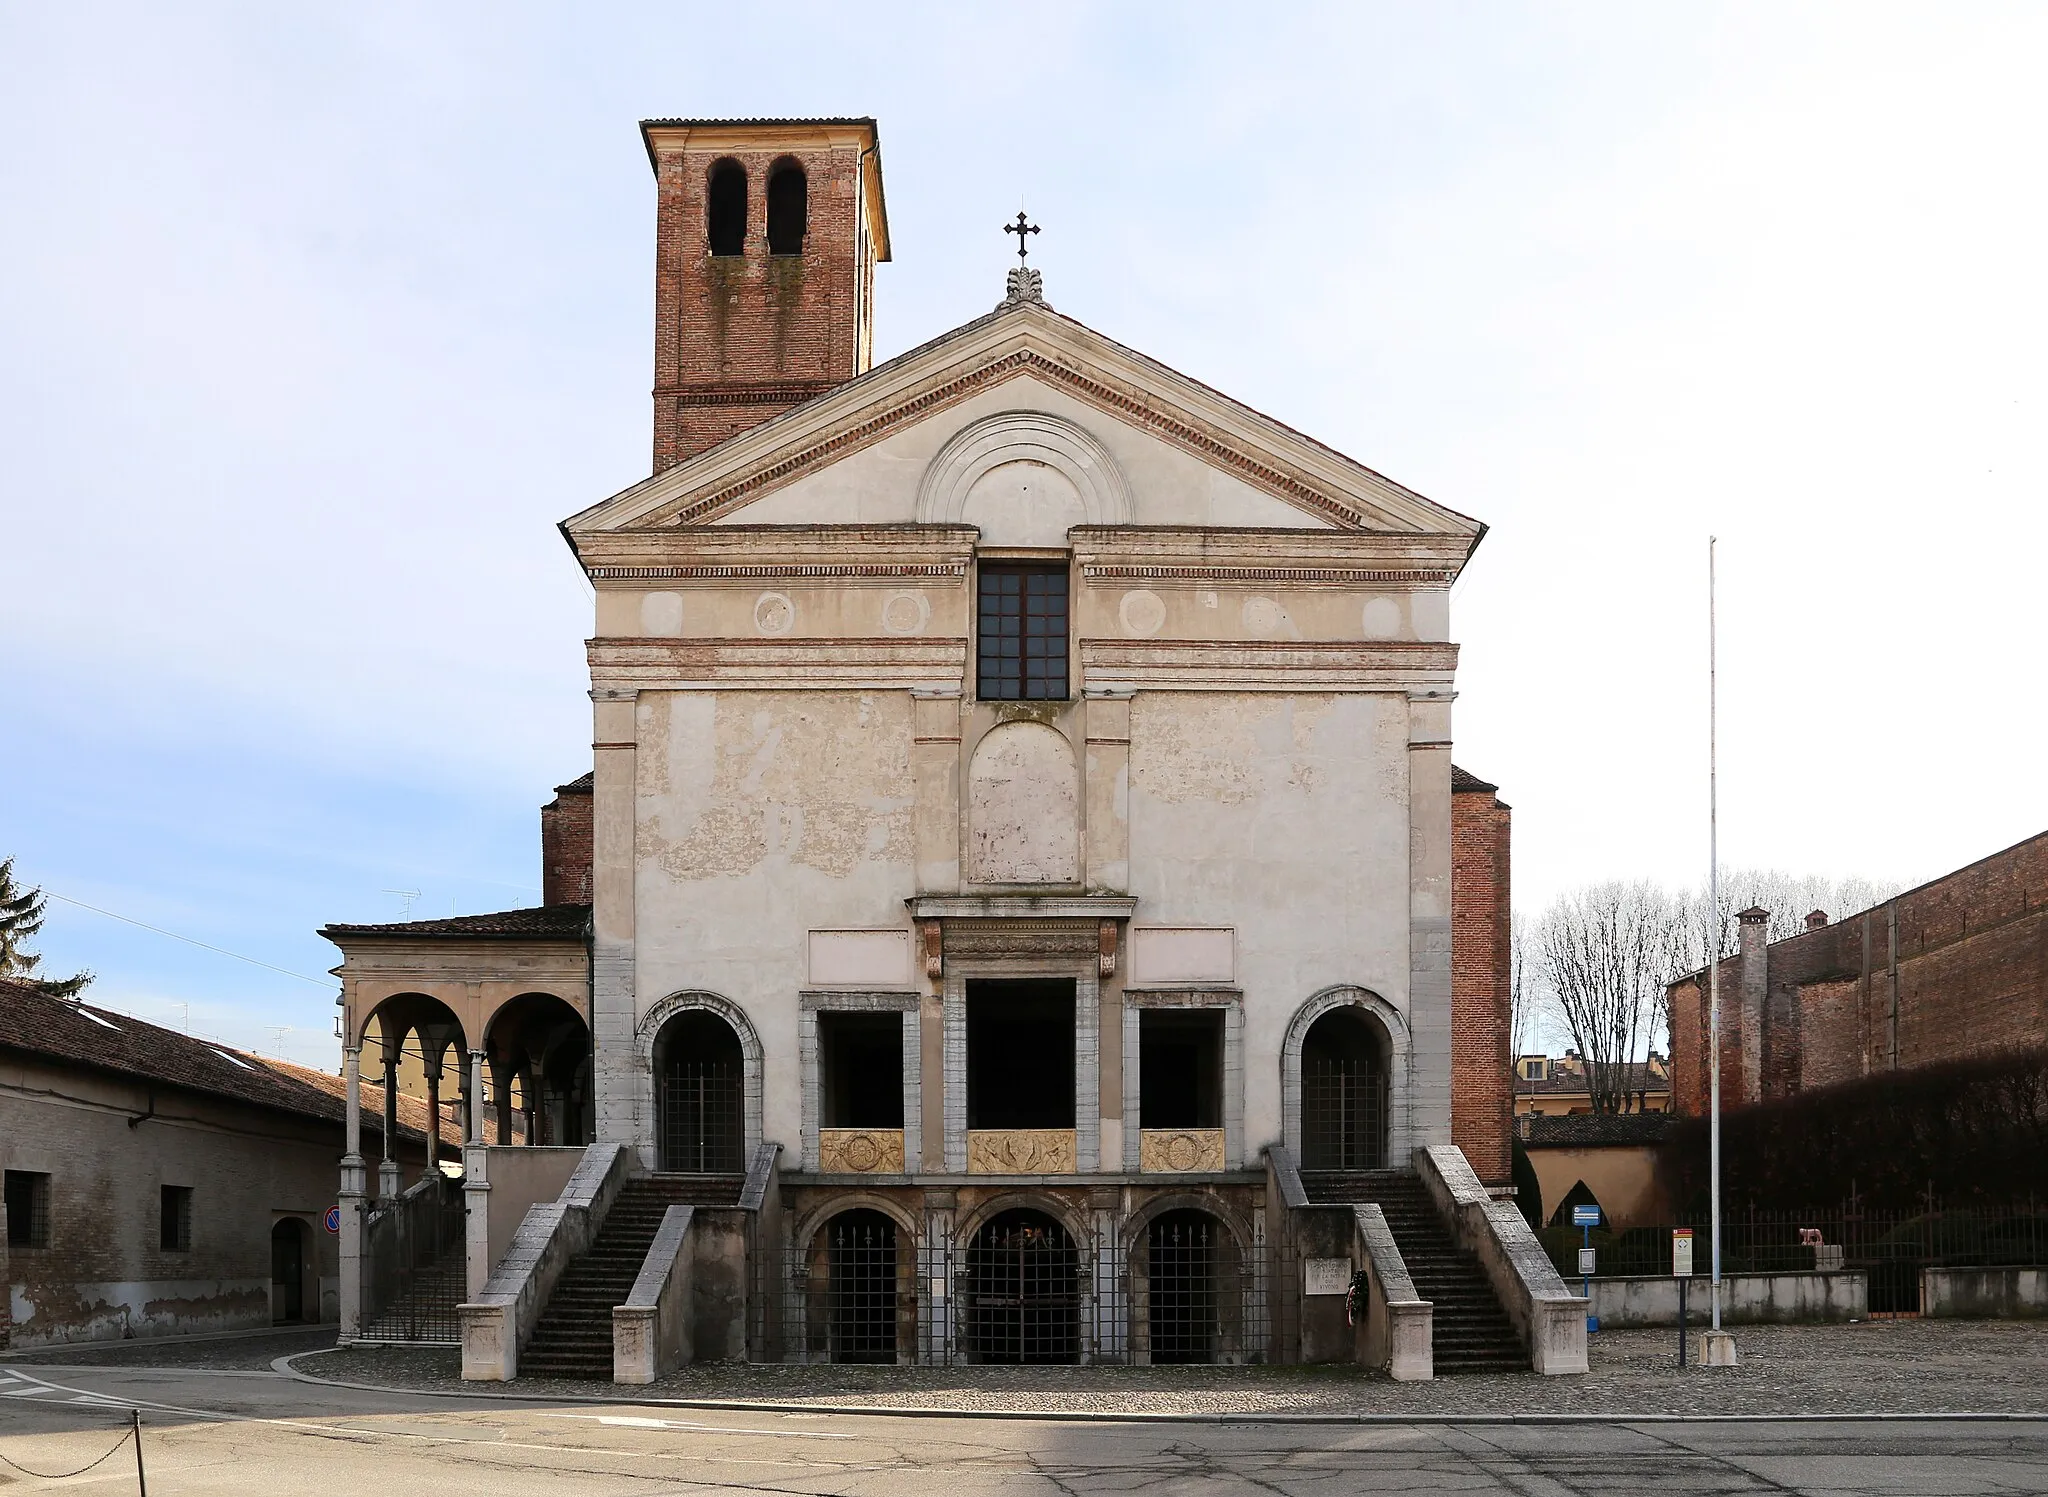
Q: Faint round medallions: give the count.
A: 6